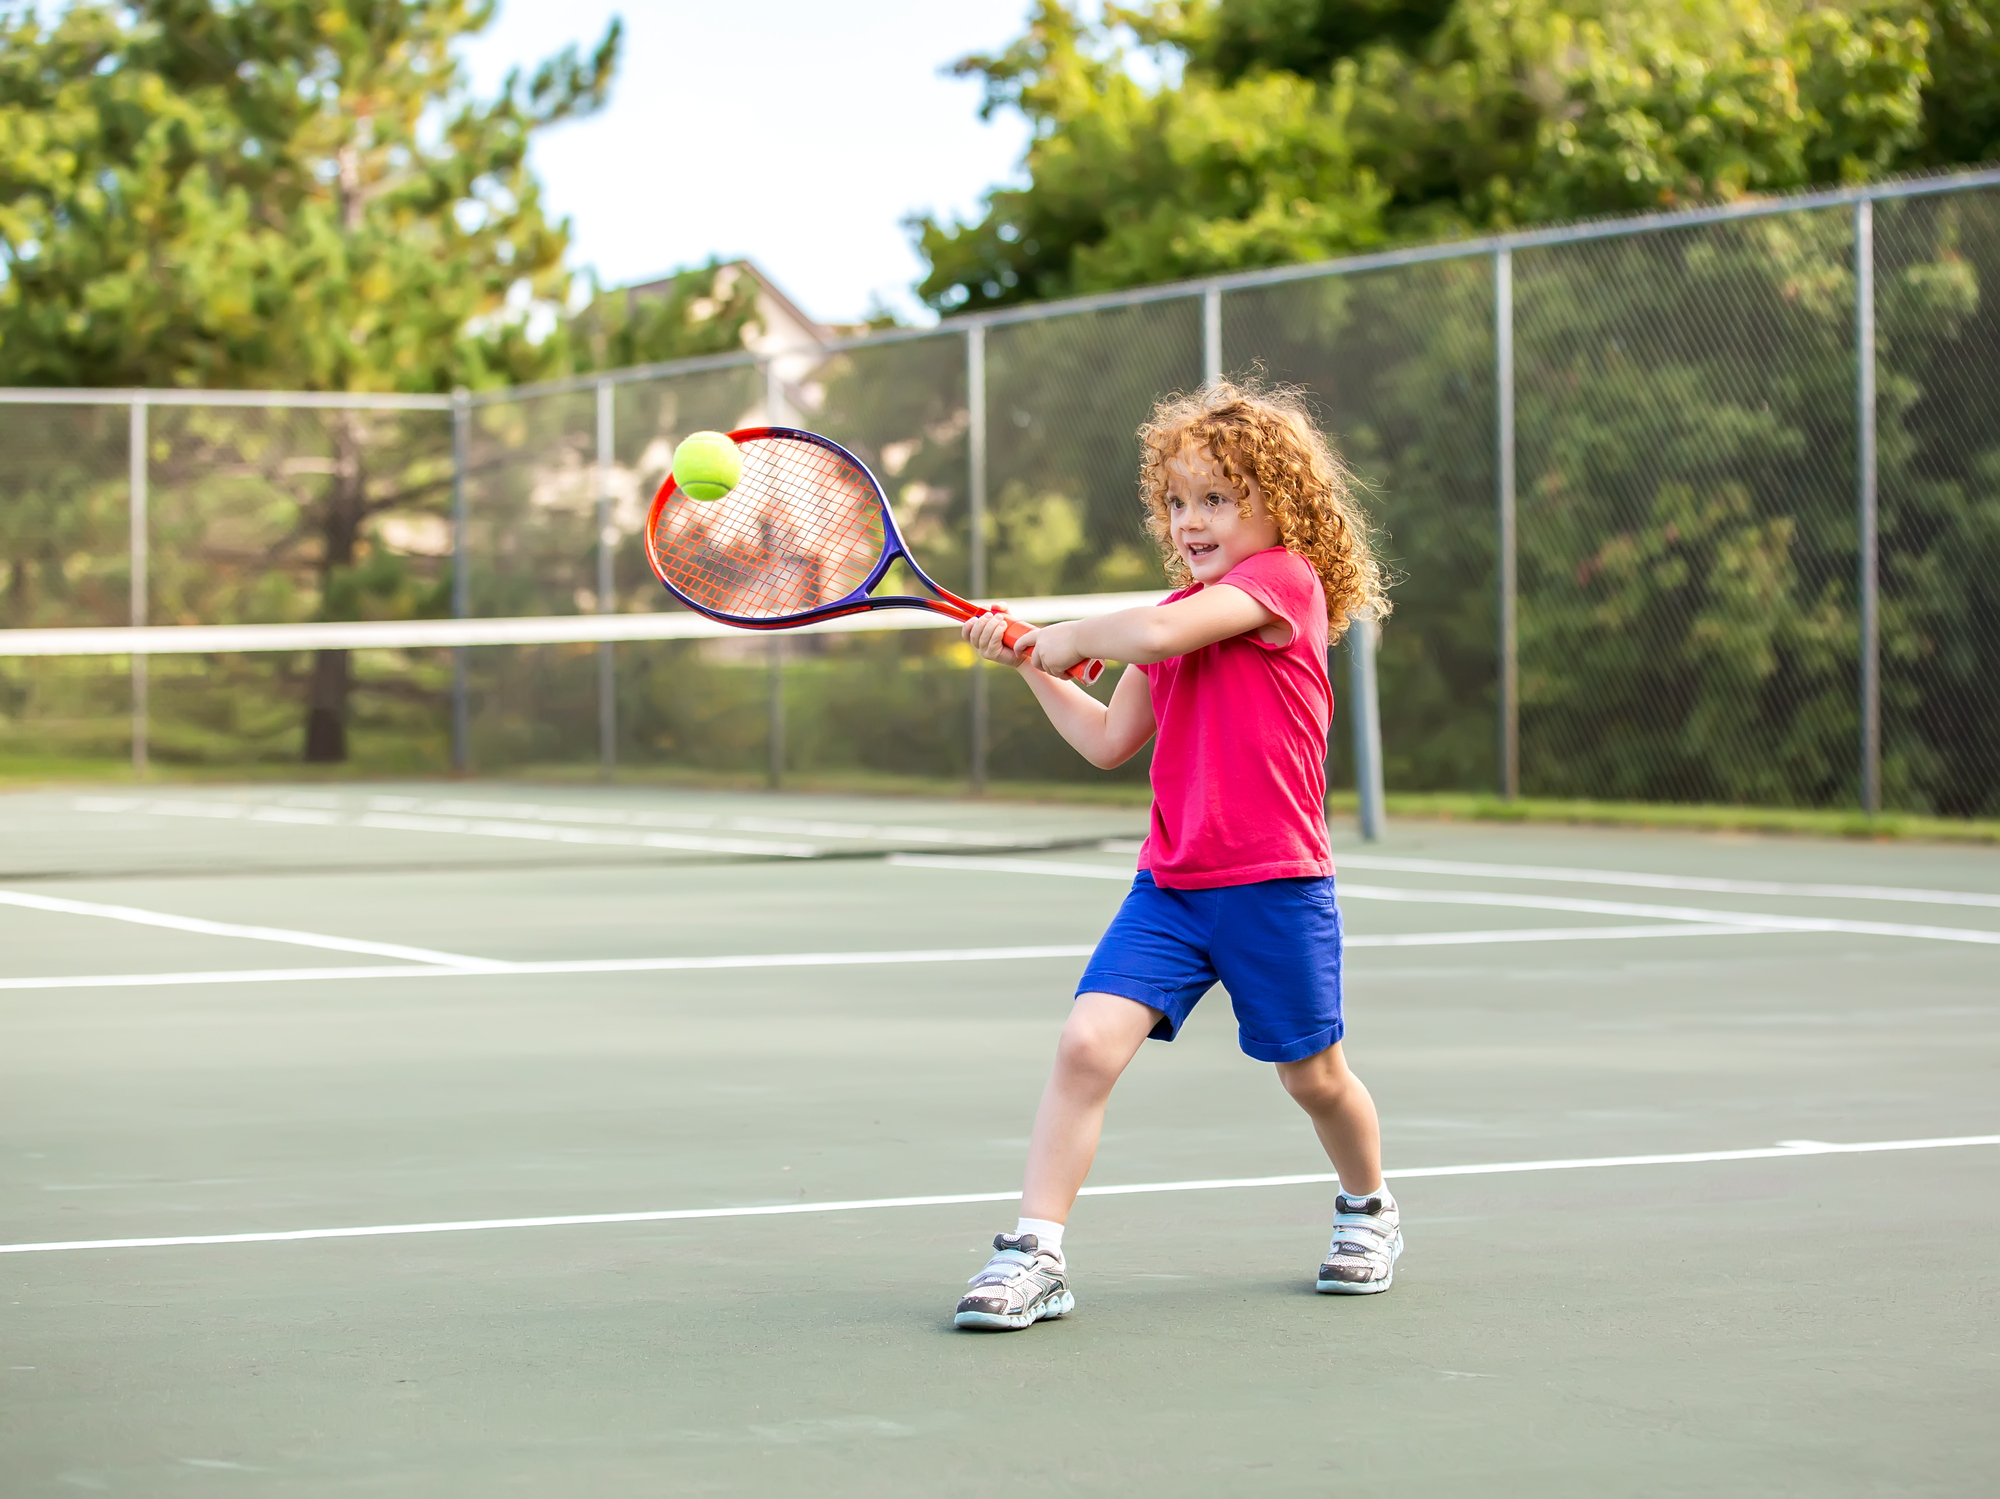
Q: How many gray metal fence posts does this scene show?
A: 8